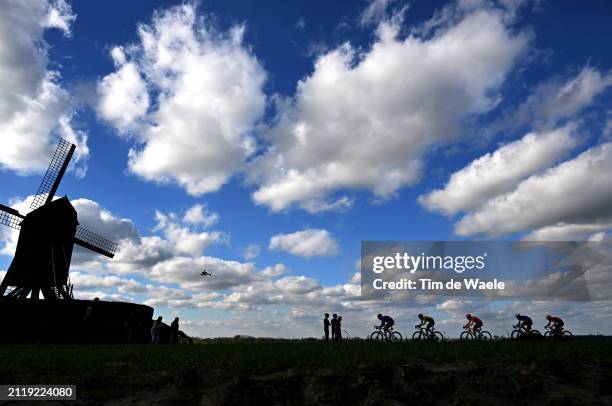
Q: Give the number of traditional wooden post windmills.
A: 1